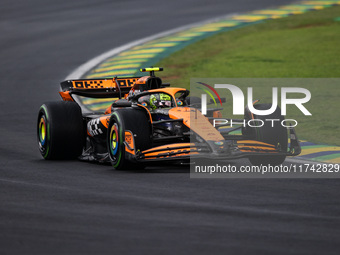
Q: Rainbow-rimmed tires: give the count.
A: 2